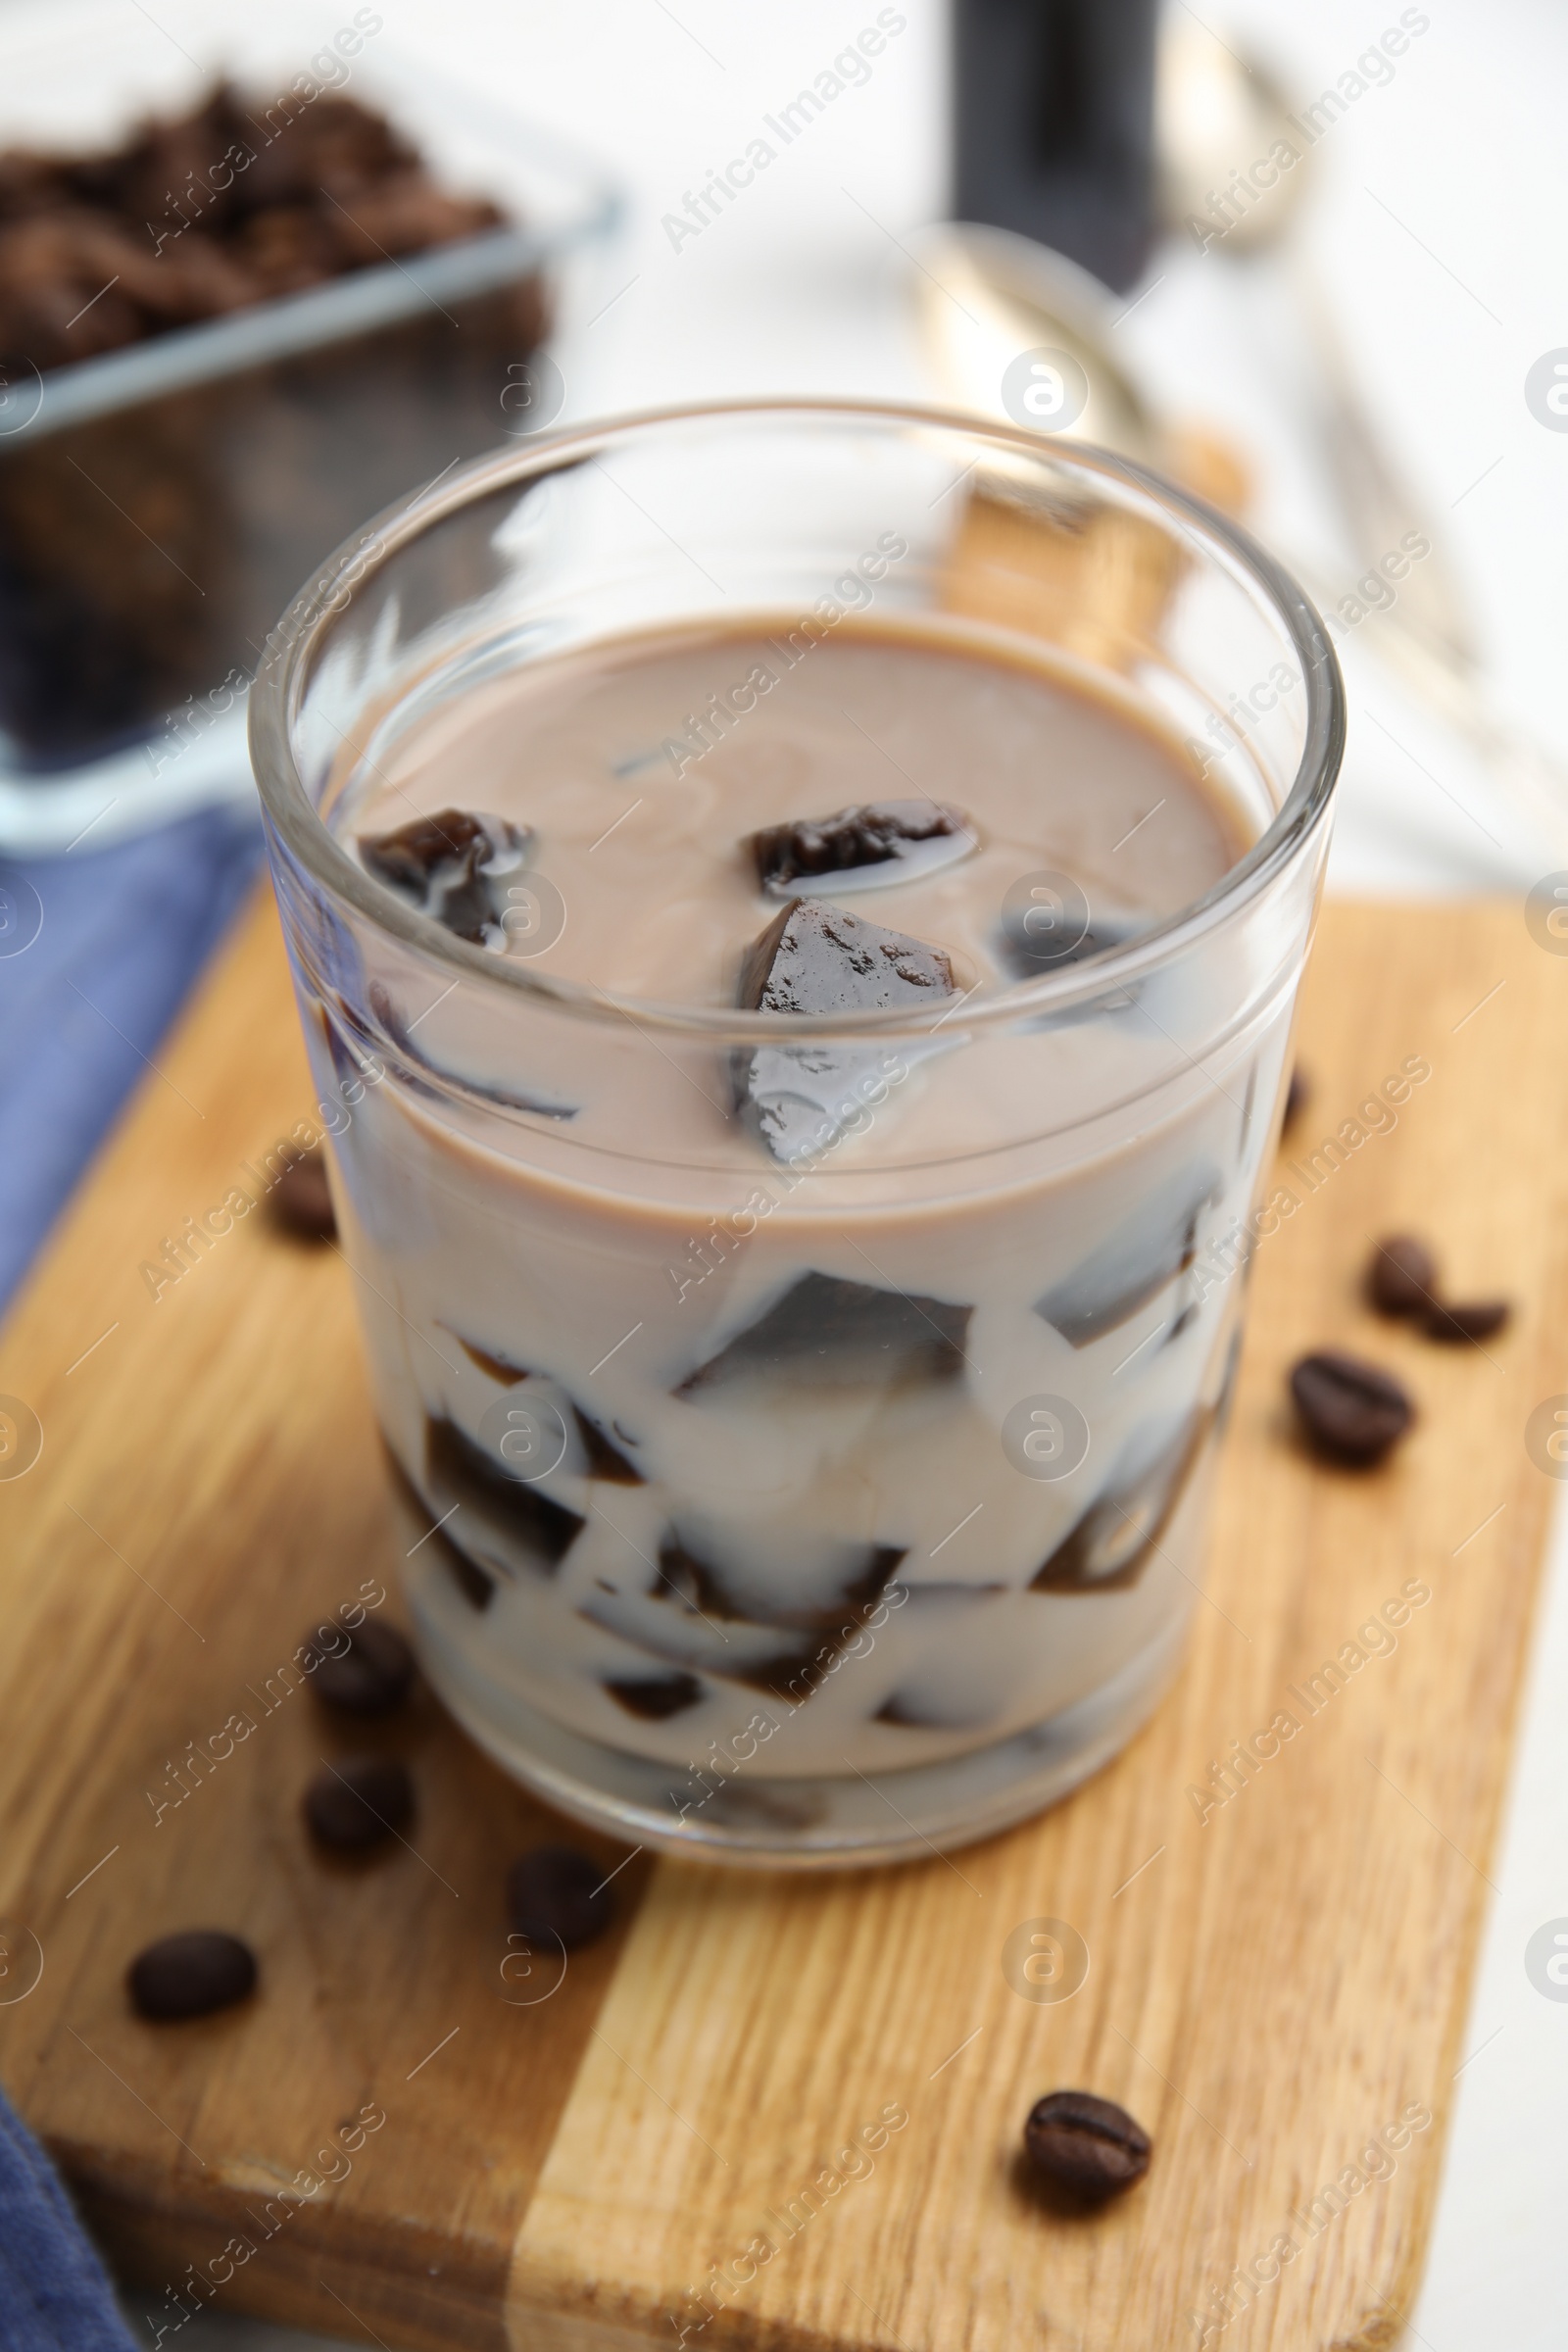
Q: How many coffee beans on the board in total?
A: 10